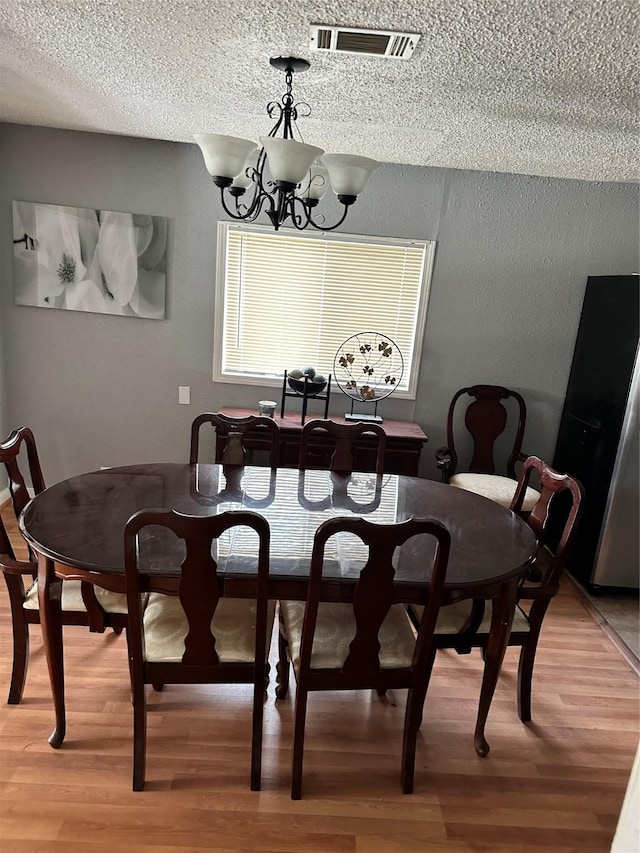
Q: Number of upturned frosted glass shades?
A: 5